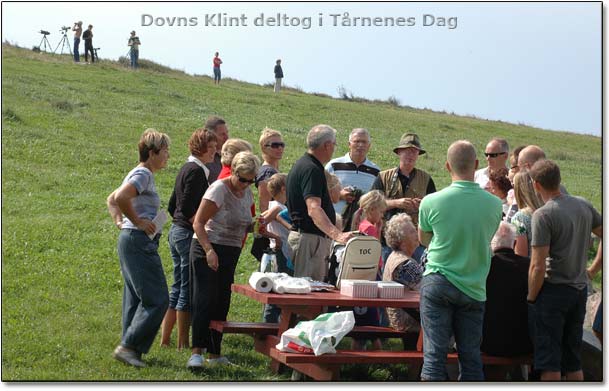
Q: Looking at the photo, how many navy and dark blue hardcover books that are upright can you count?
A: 0